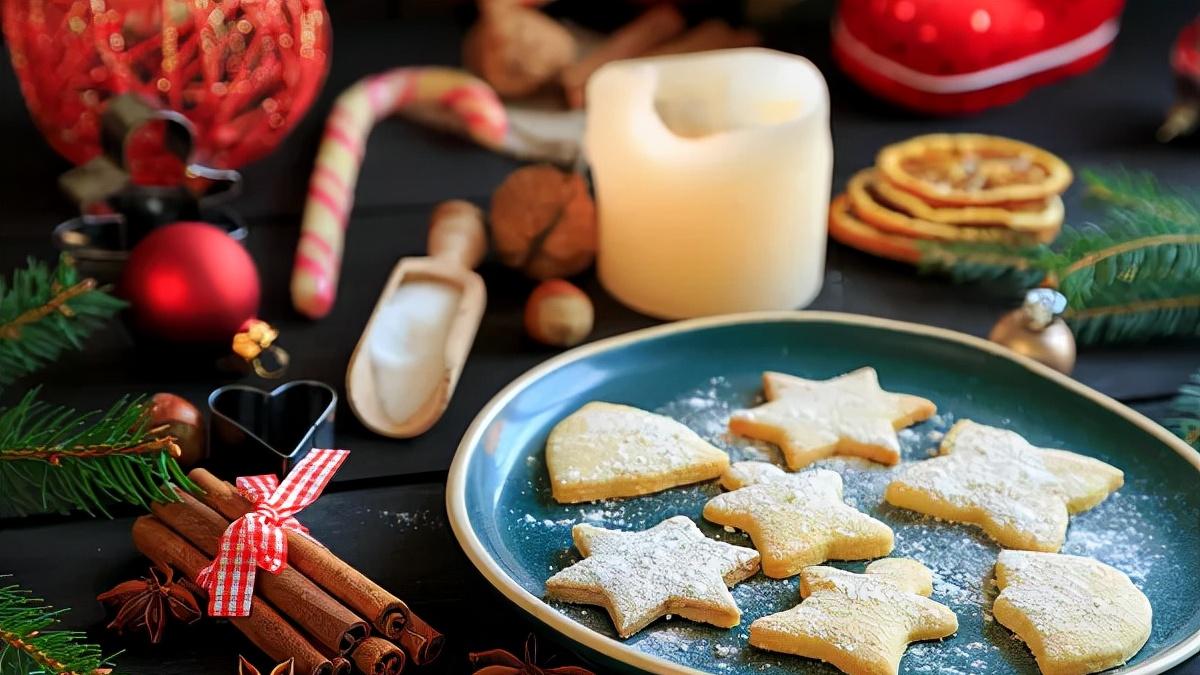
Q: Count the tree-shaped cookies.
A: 0